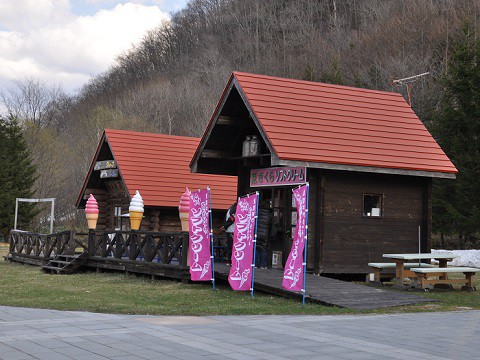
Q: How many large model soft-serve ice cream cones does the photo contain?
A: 3